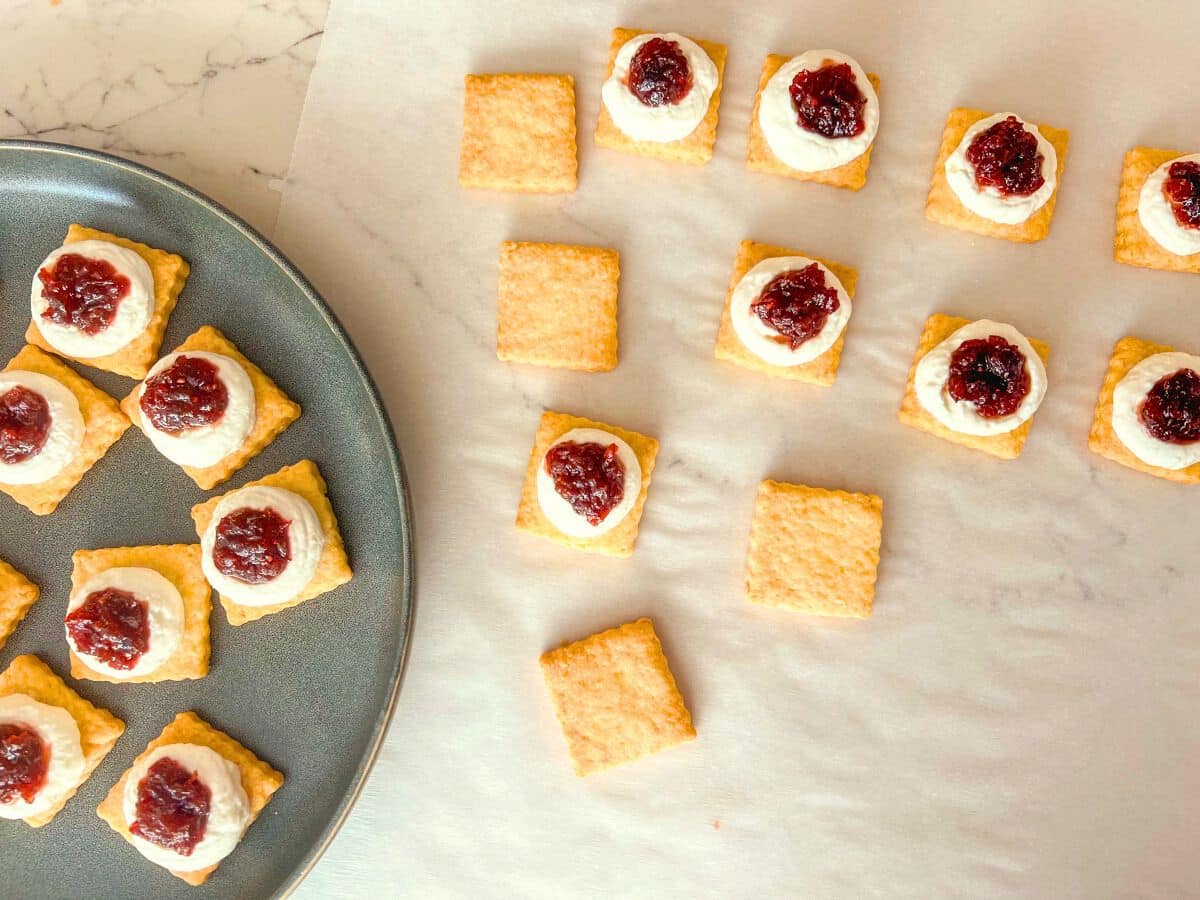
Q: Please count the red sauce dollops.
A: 15